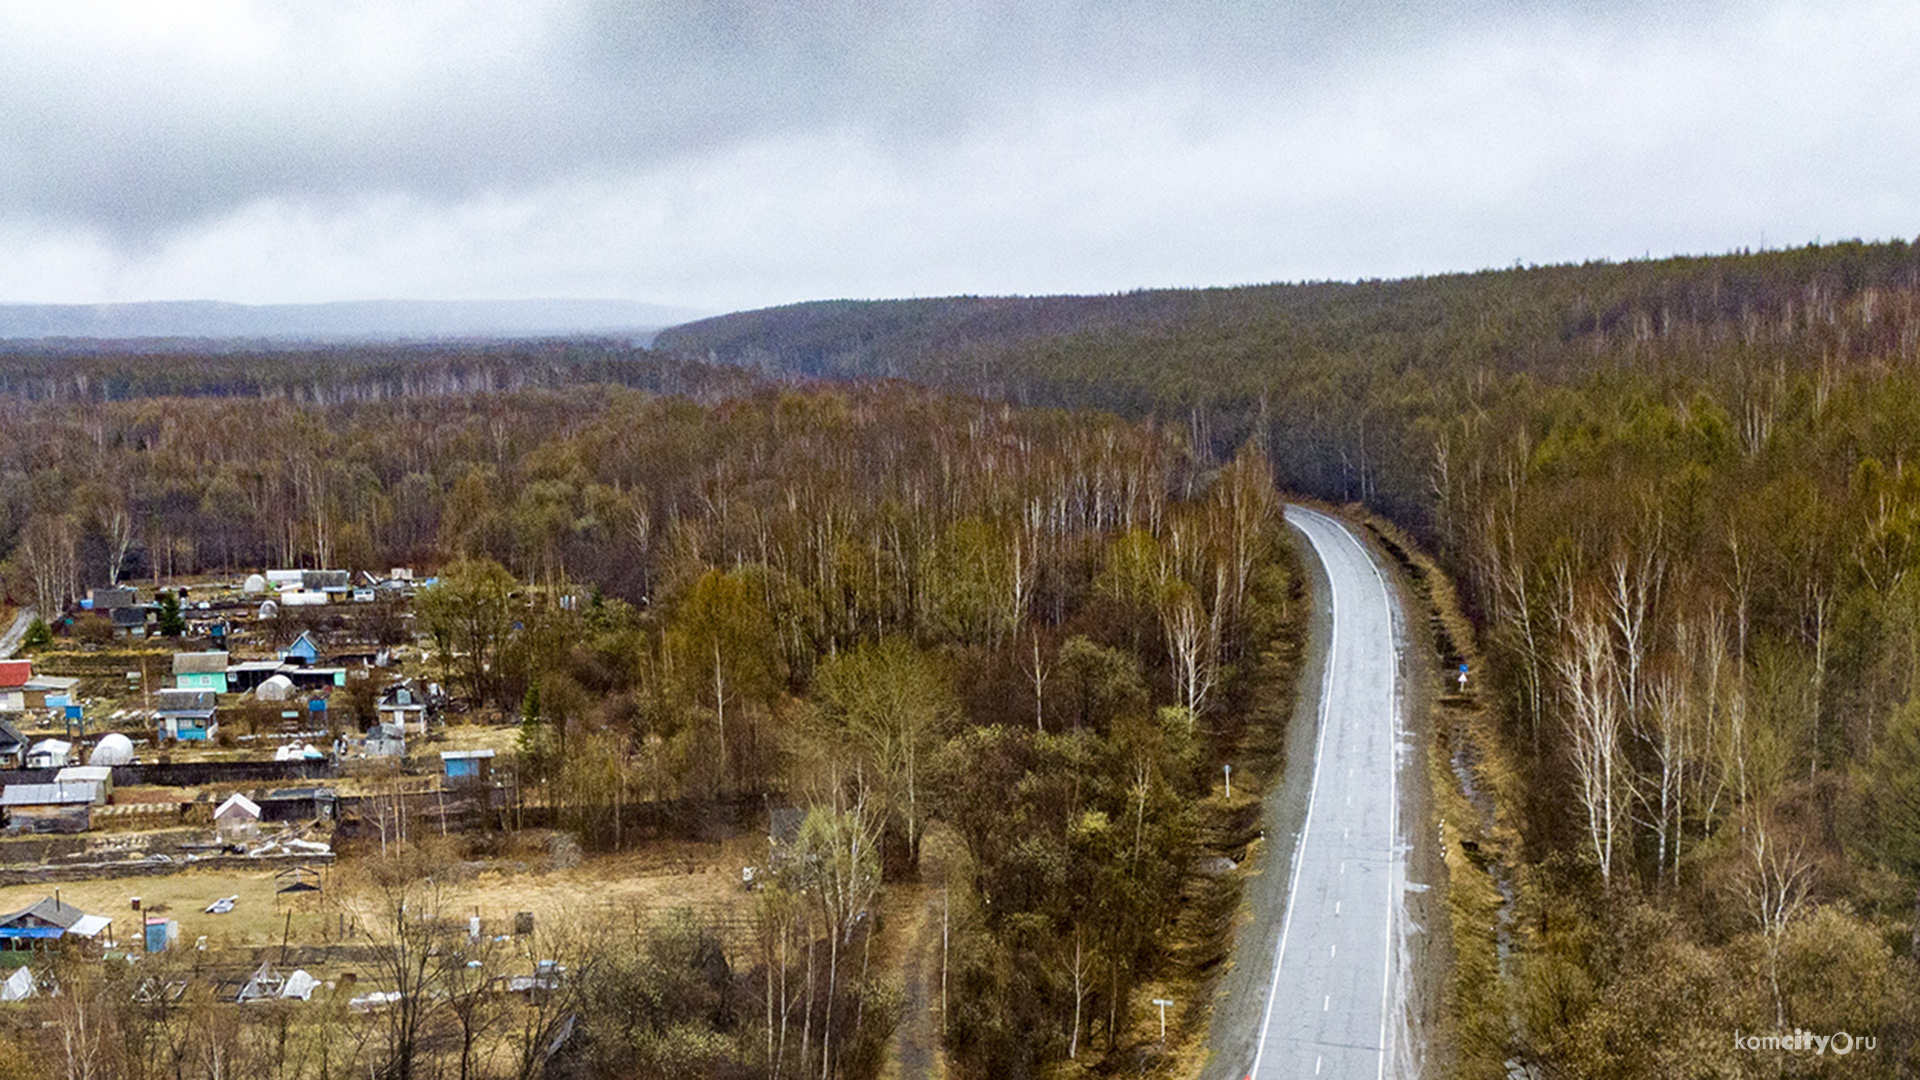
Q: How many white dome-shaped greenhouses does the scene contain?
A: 4